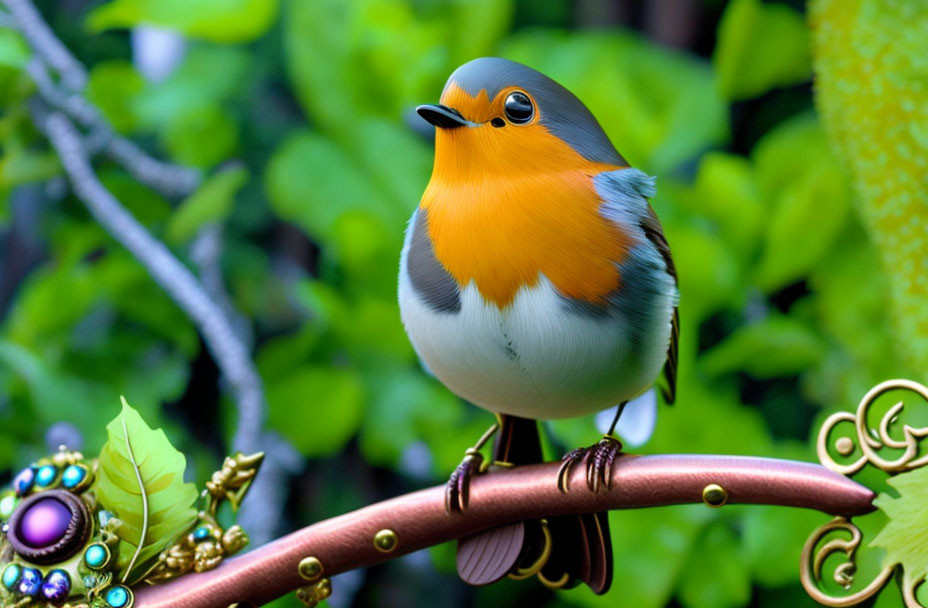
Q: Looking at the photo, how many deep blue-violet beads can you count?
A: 2